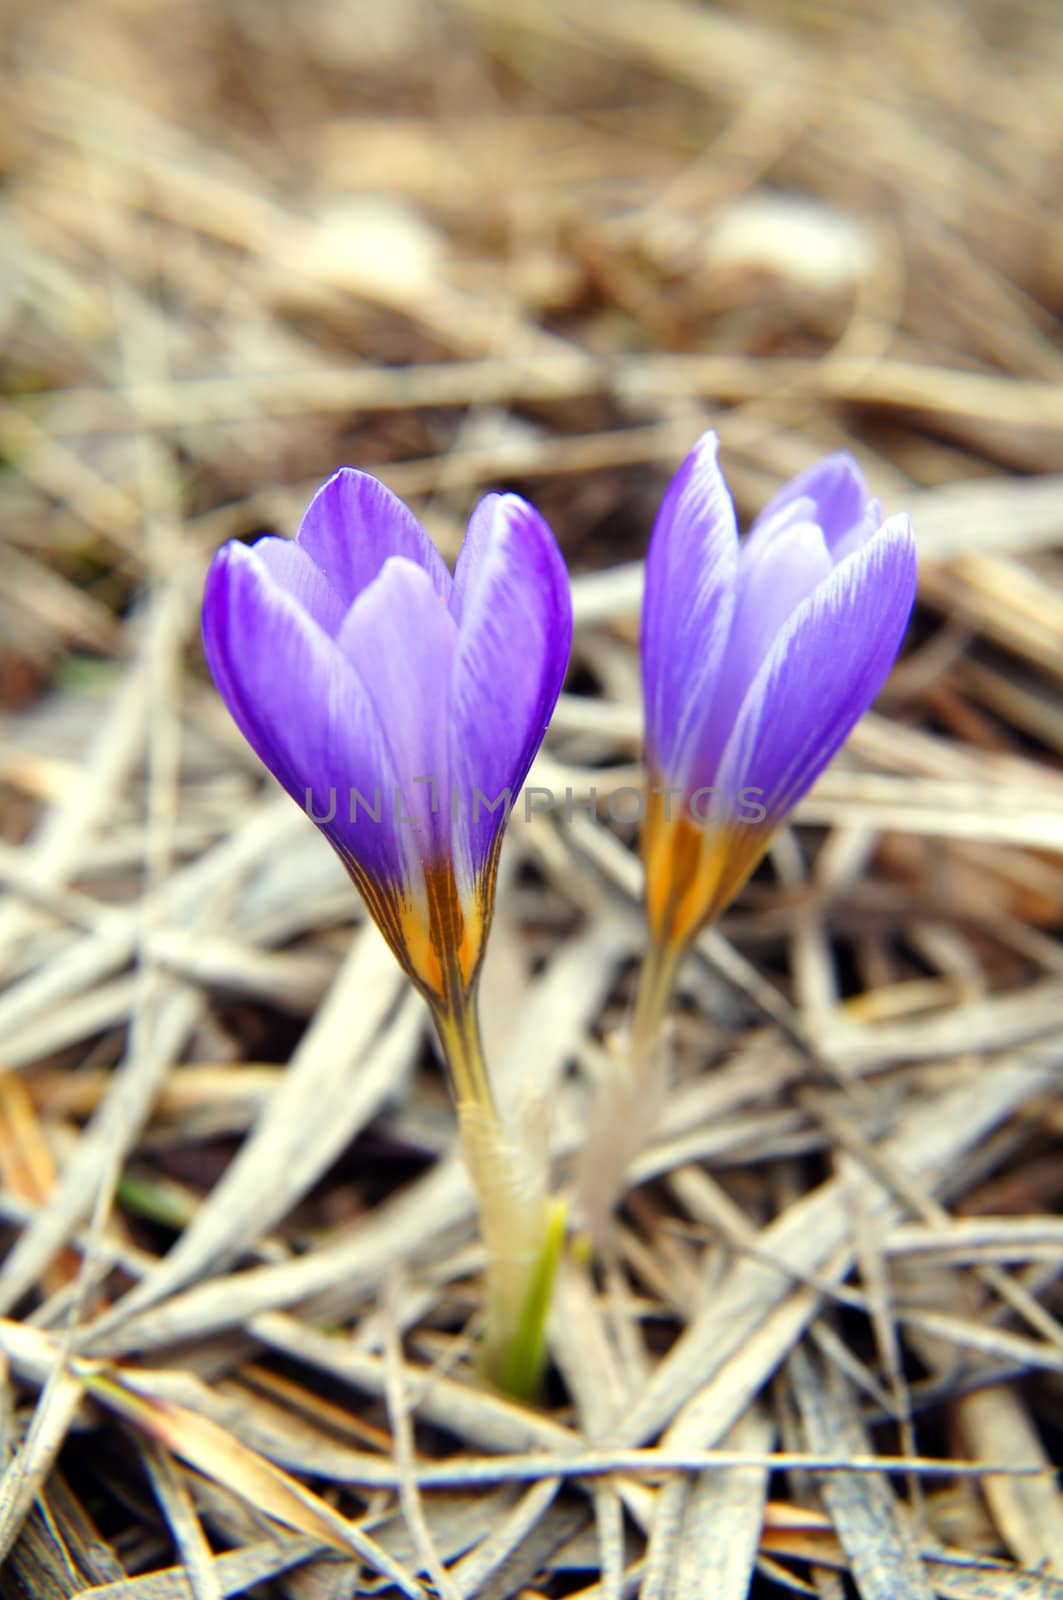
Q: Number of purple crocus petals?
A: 12